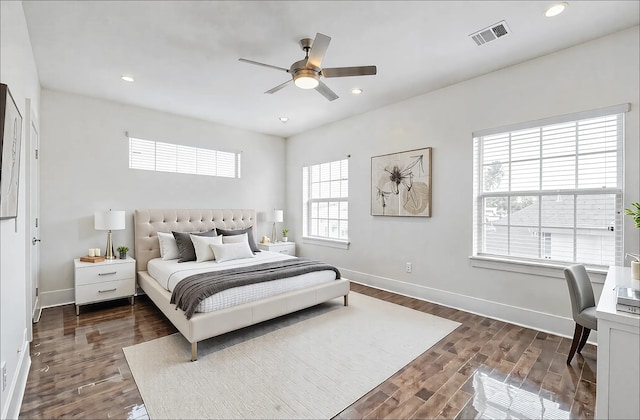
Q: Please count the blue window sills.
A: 0